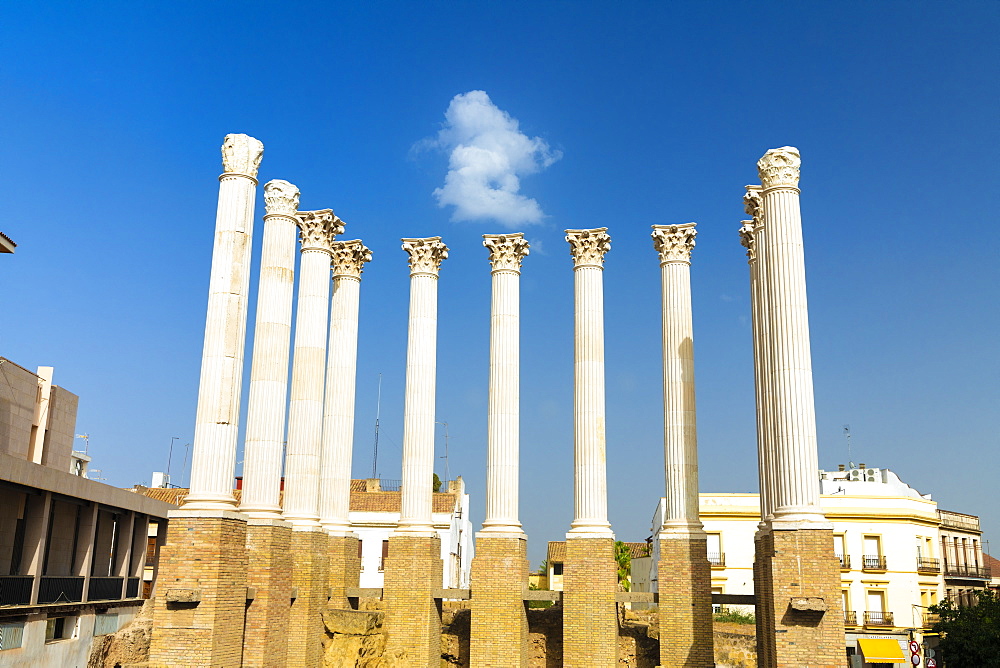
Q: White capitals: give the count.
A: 11